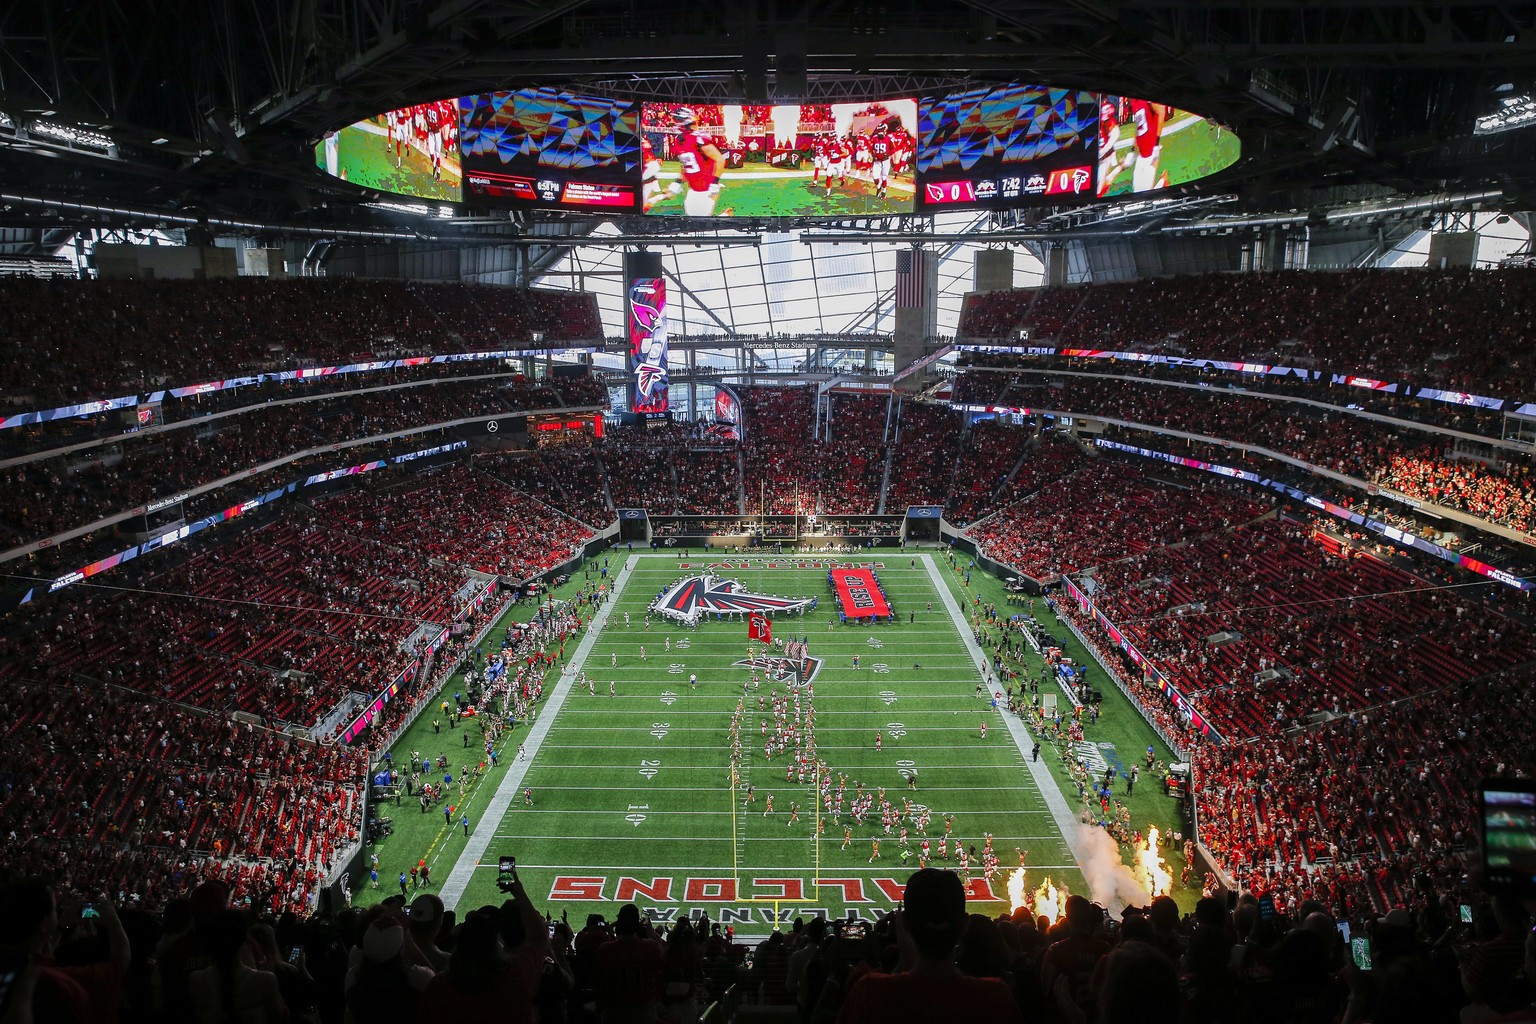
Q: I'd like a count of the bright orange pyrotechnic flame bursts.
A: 3